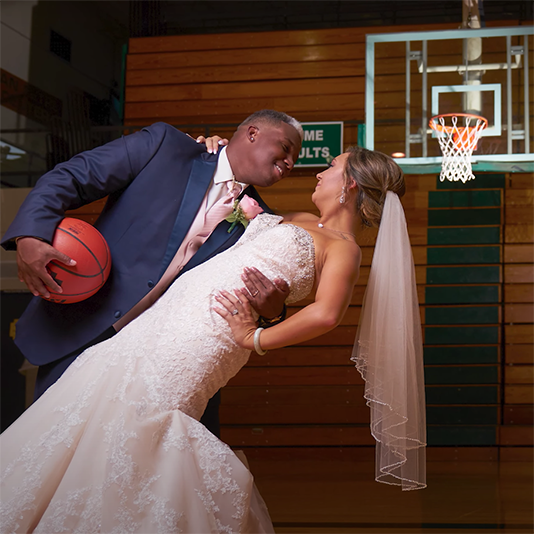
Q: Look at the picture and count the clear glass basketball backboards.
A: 1